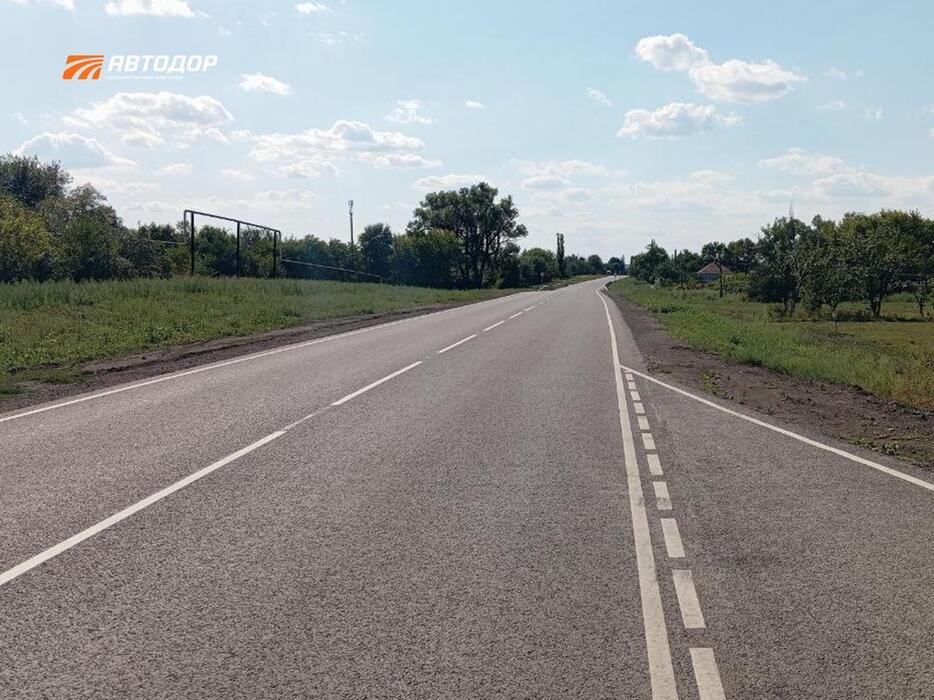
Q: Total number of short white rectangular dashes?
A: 11